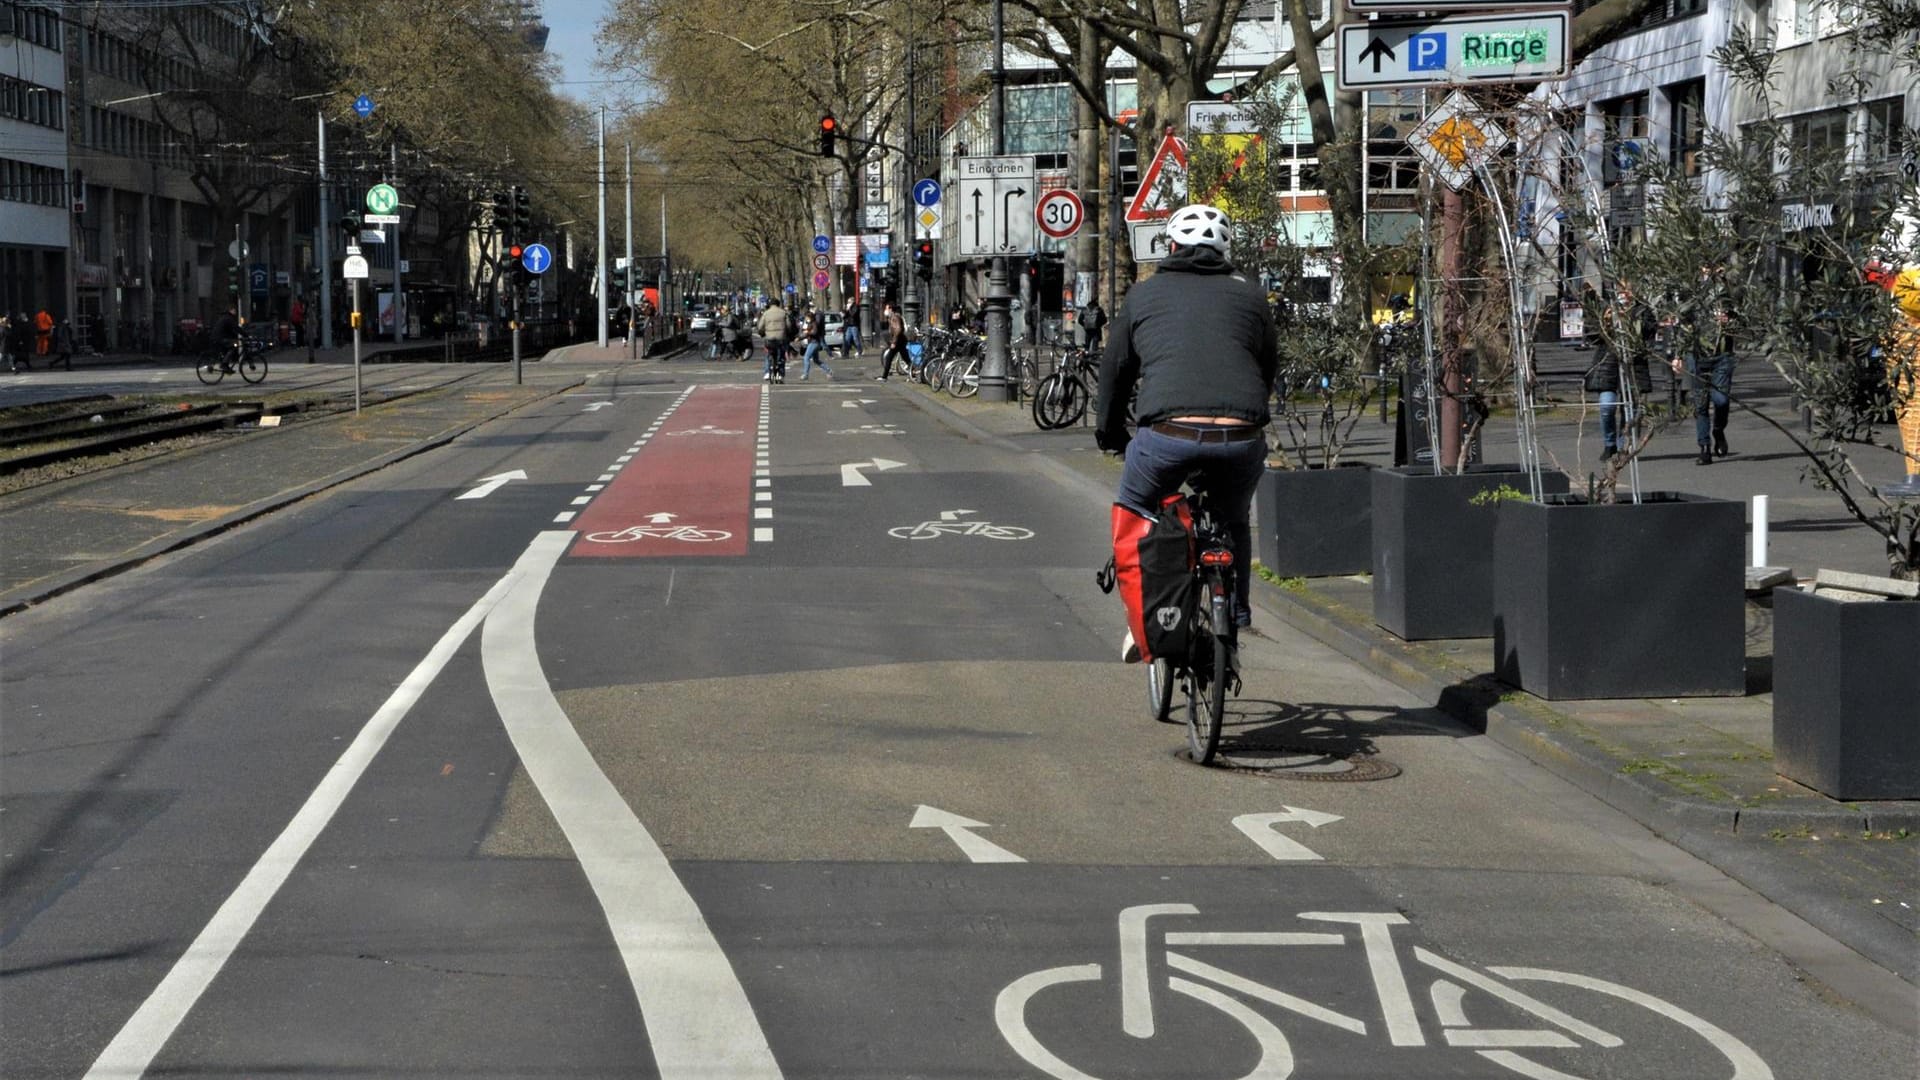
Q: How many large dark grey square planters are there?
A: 4